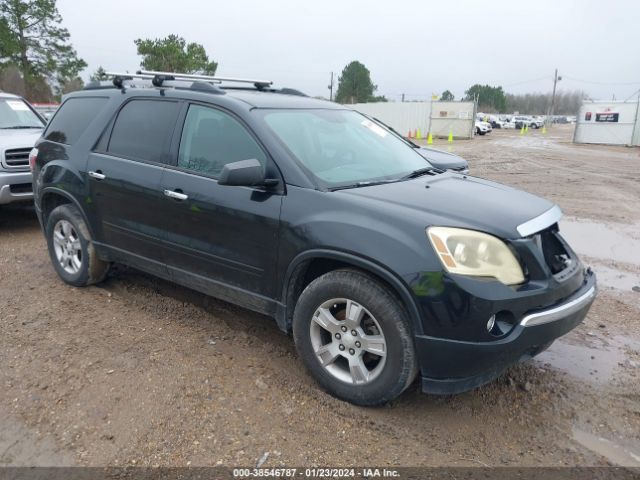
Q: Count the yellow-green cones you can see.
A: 6